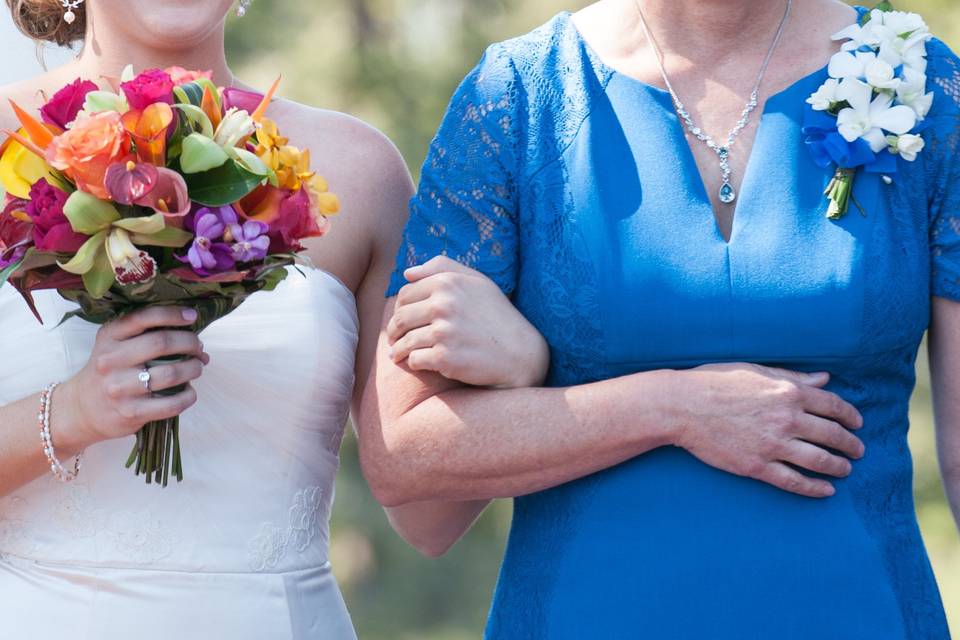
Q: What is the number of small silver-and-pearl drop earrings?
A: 2